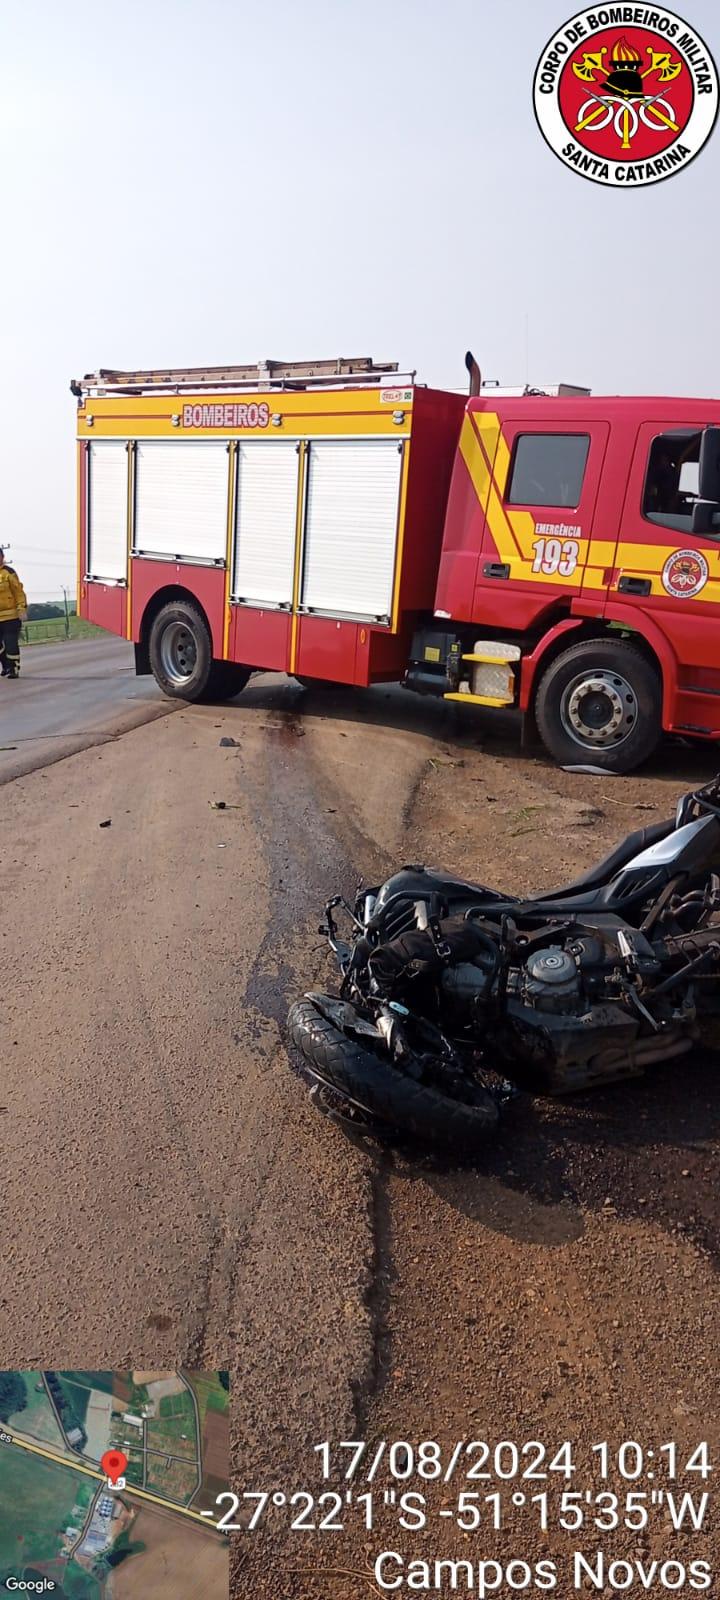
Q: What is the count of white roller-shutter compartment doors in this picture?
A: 4